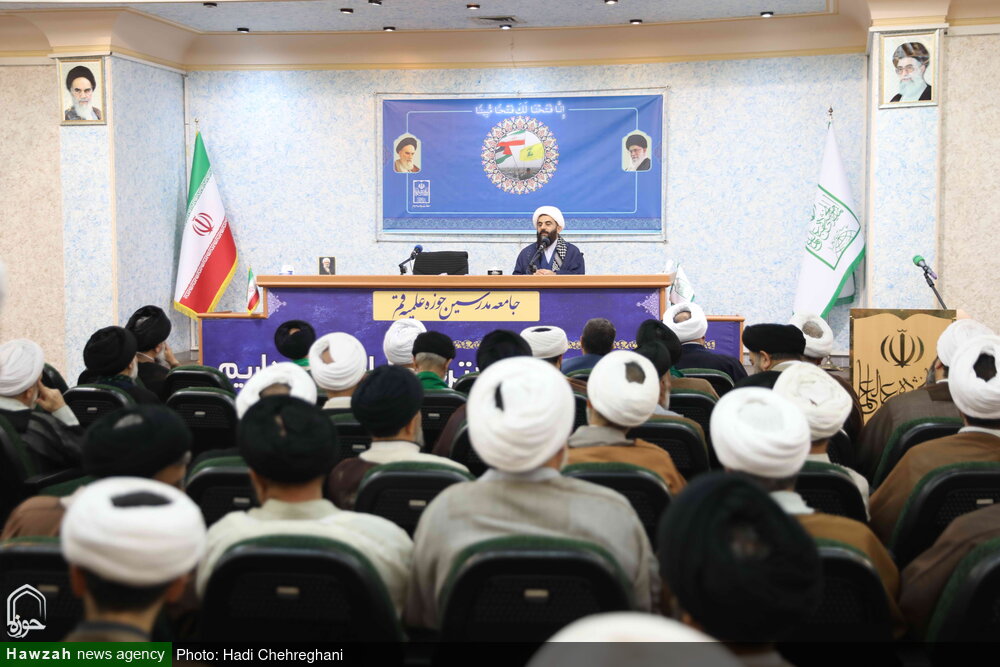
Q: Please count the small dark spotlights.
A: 10